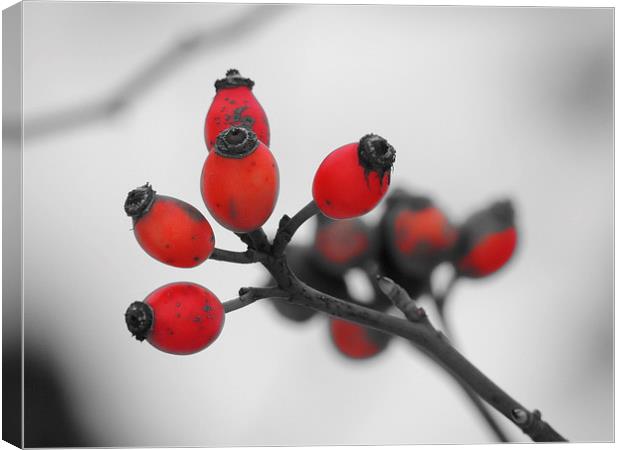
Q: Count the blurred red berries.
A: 4